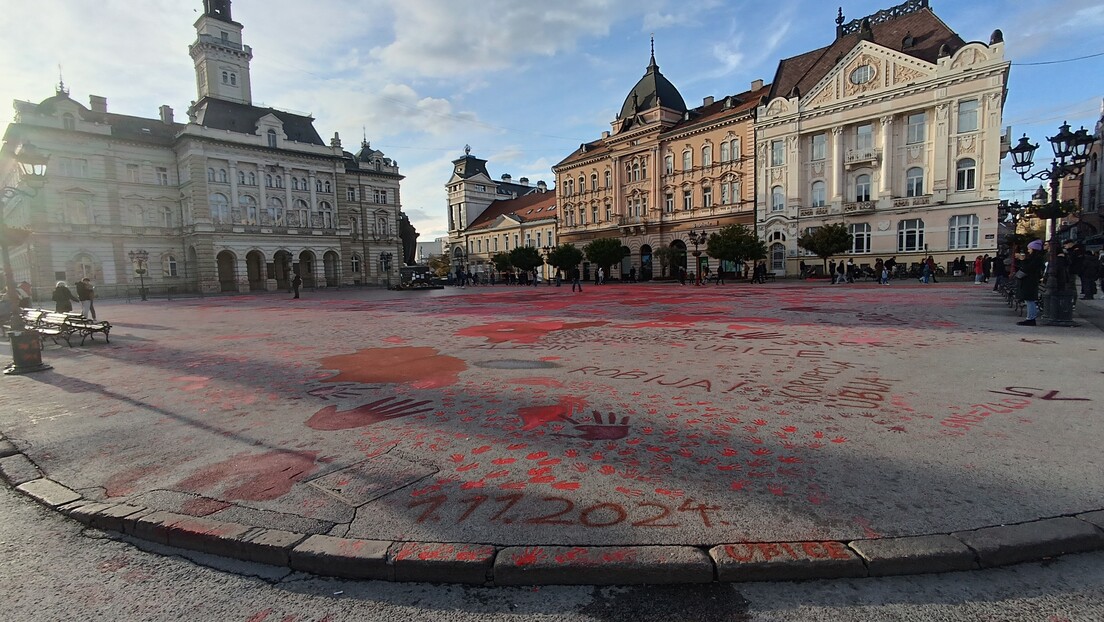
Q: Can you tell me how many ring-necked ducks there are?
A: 0